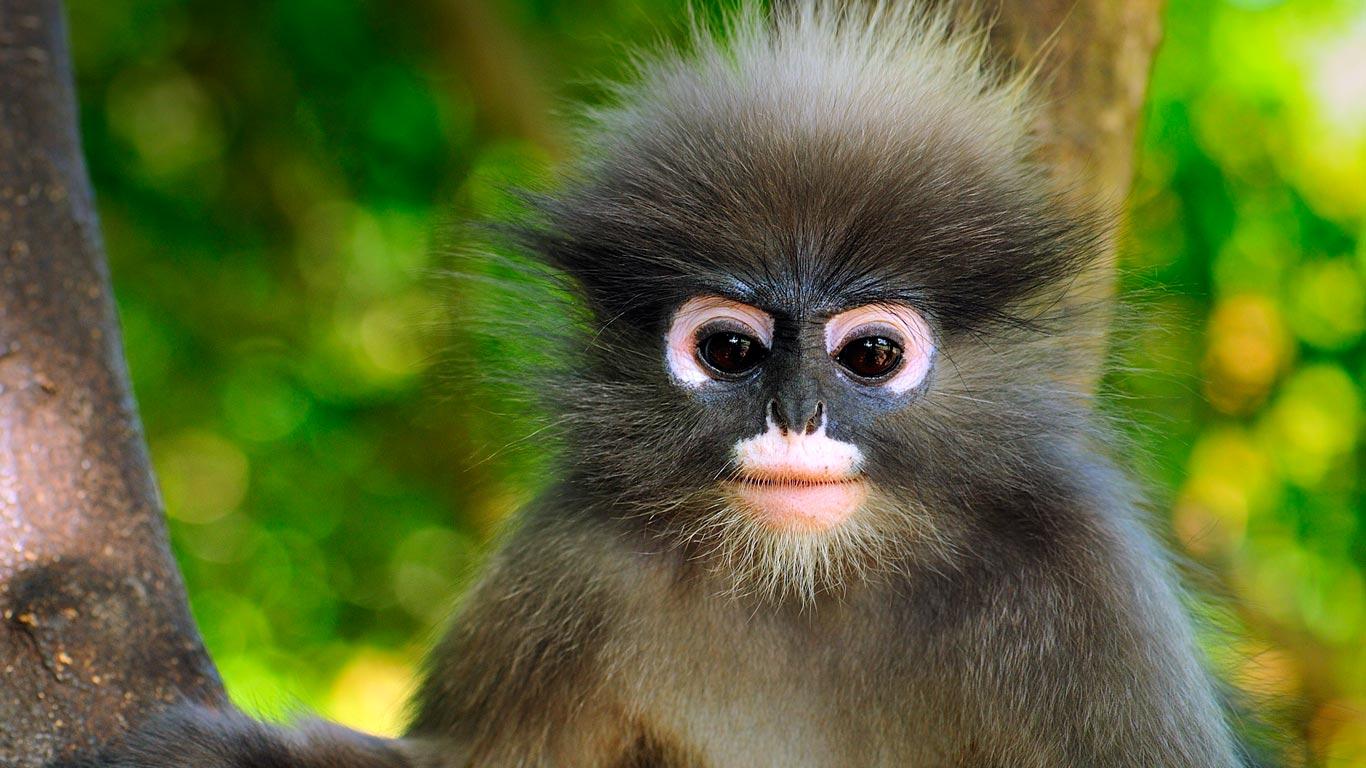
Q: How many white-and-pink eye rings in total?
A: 2